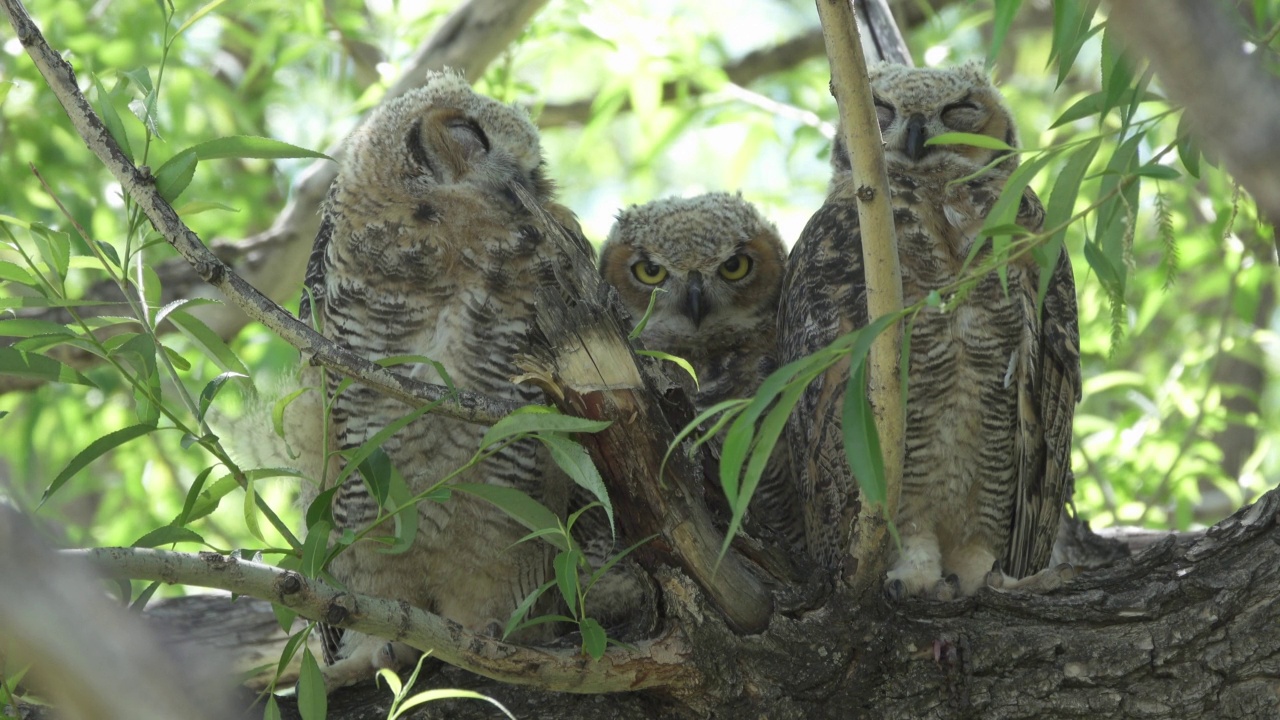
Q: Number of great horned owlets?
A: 3